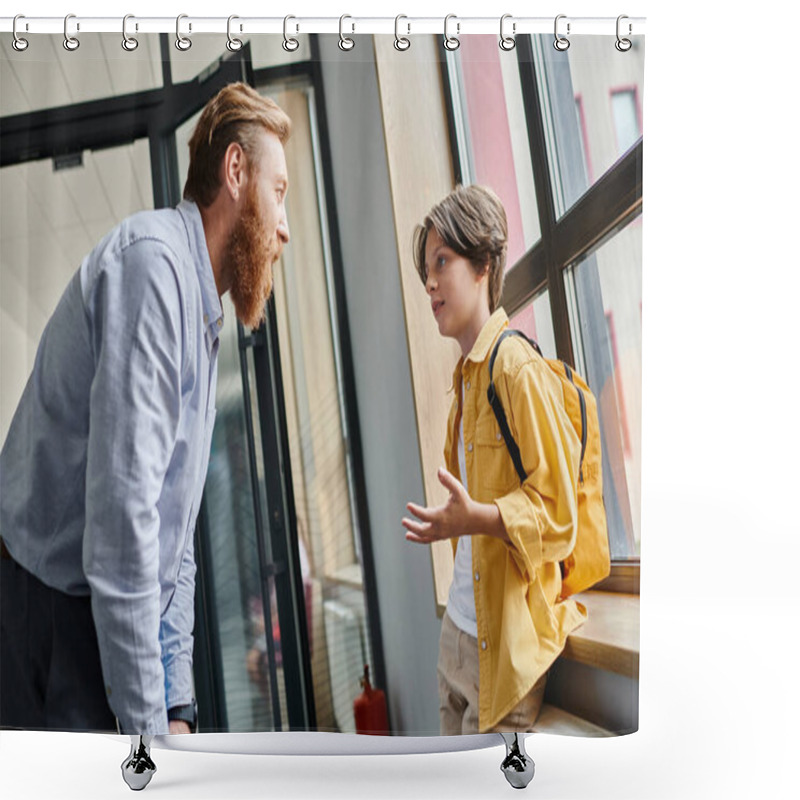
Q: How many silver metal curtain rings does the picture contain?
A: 12